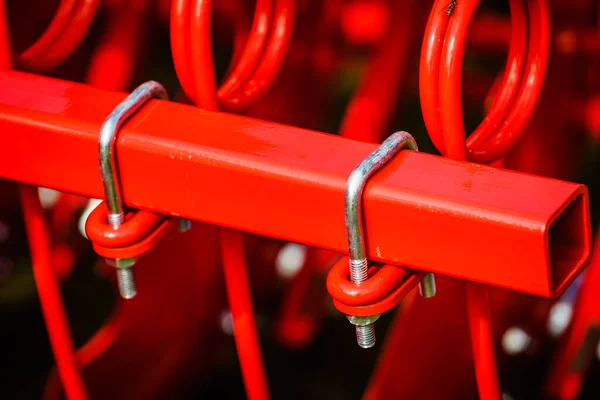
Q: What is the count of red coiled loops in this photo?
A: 3